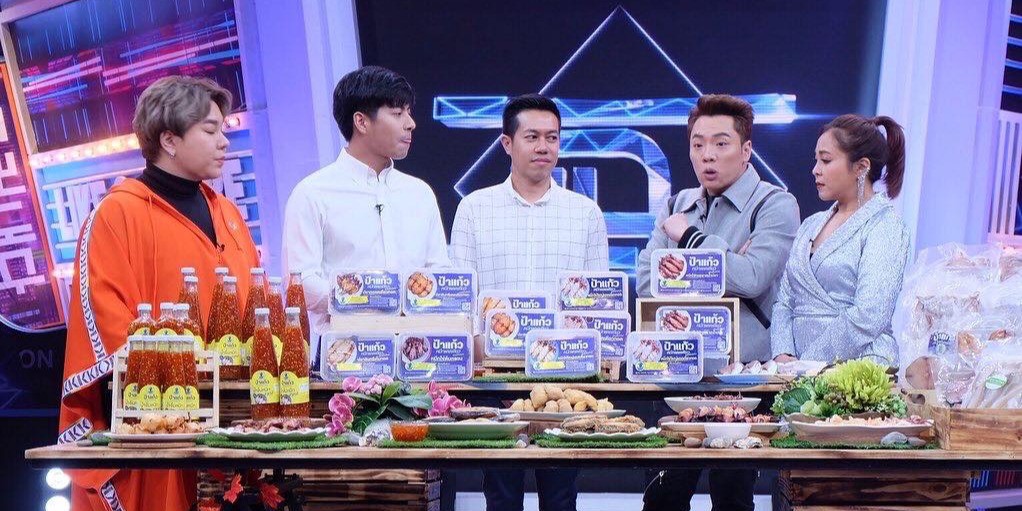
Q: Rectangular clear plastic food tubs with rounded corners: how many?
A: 12